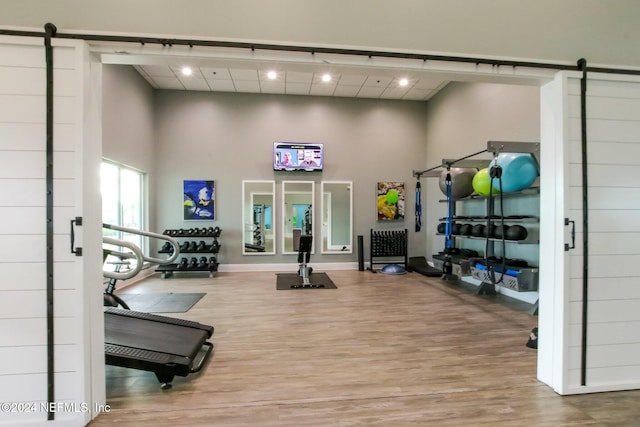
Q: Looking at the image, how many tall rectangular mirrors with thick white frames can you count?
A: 3